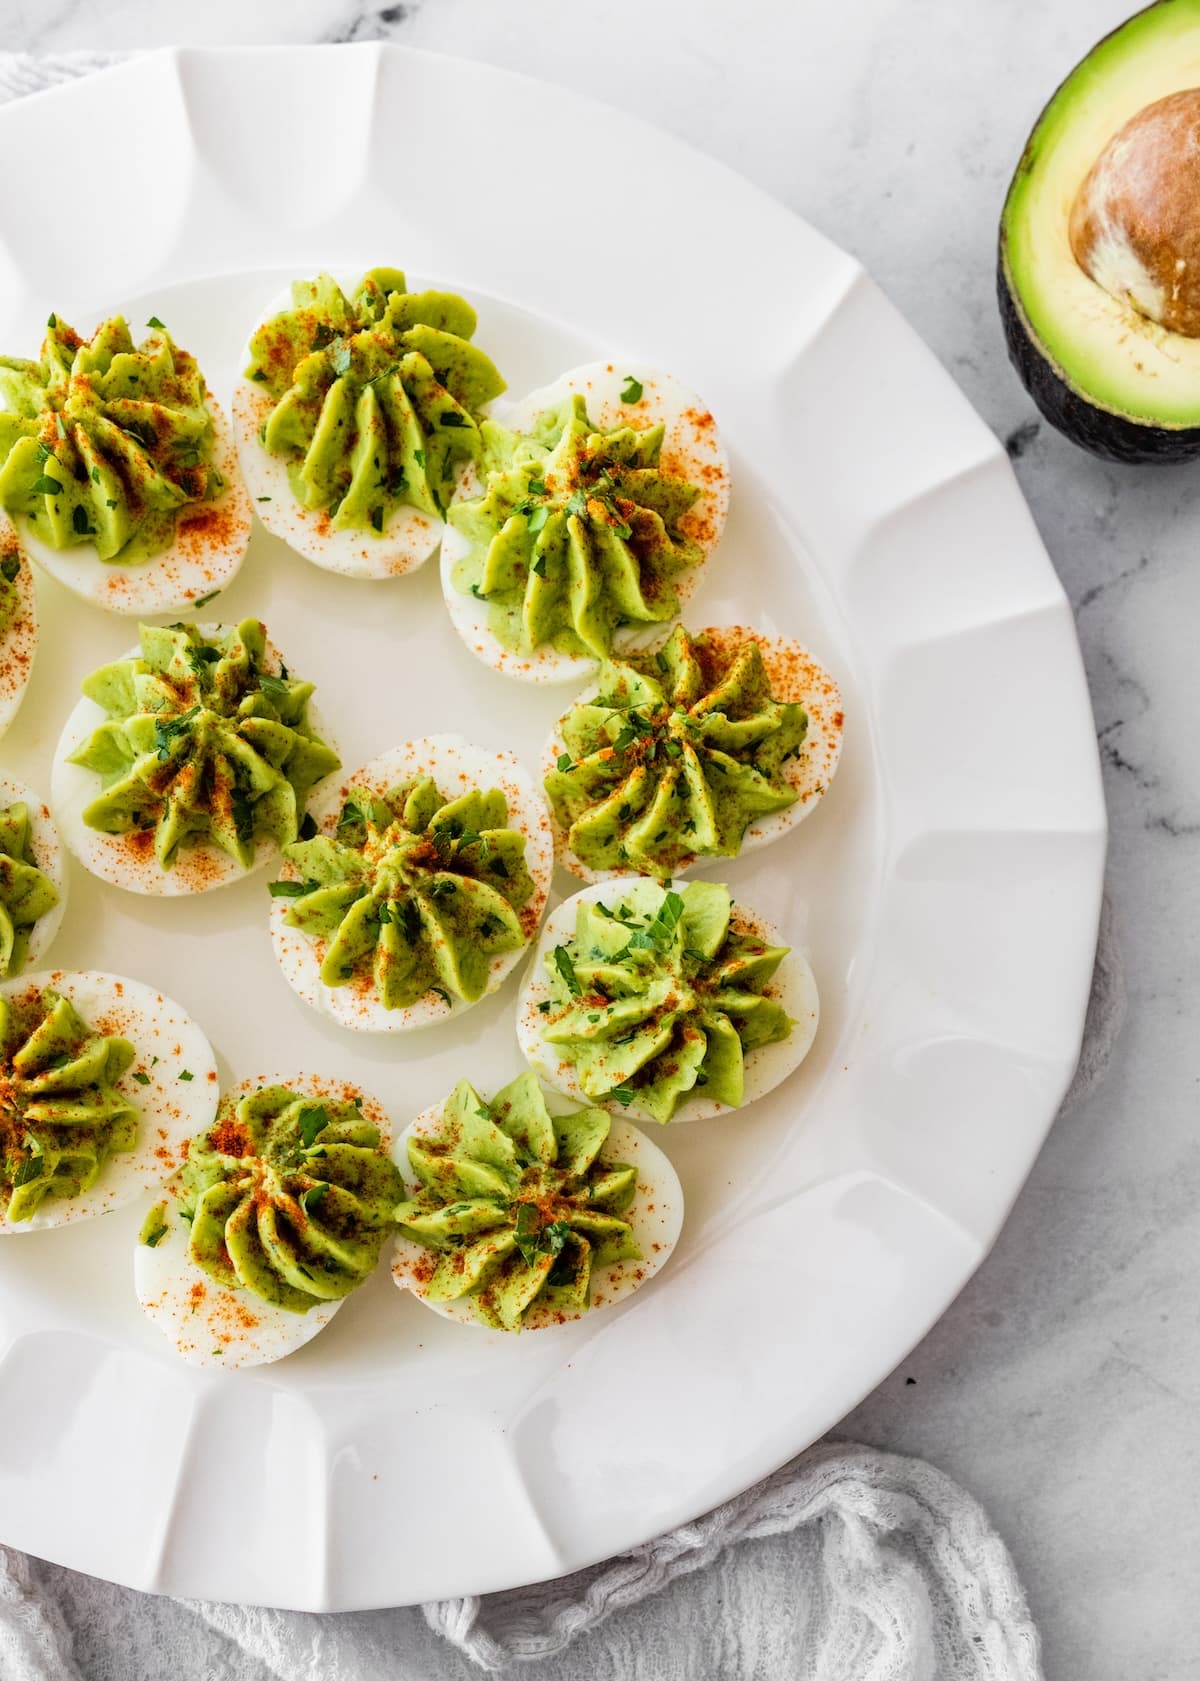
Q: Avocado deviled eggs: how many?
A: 12